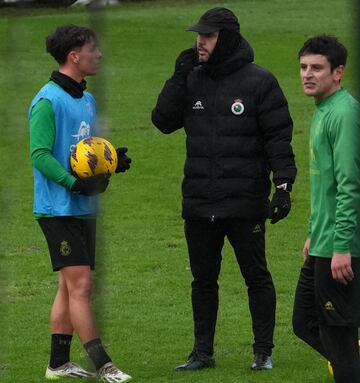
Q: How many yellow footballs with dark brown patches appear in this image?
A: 1